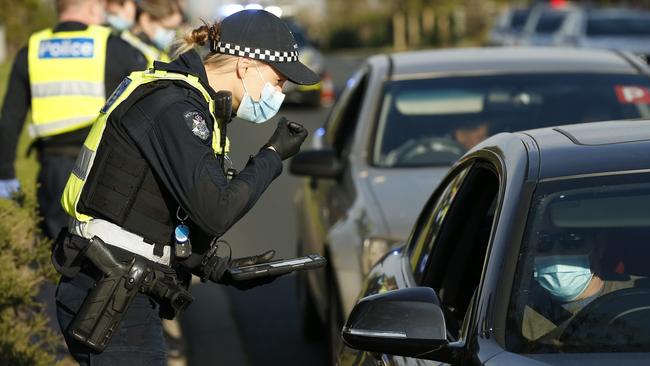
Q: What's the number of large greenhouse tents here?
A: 0